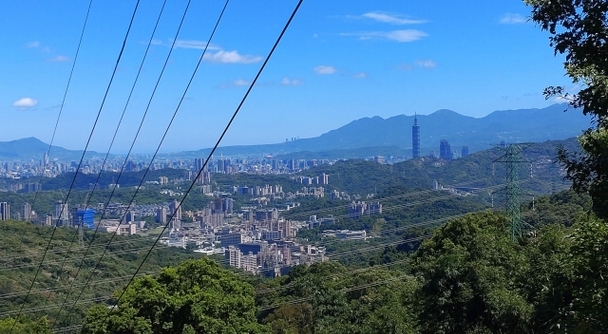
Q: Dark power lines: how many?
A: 6